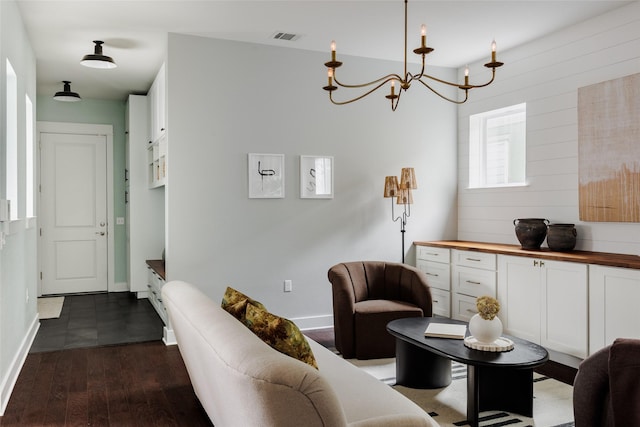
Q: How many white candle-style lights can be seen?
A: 6